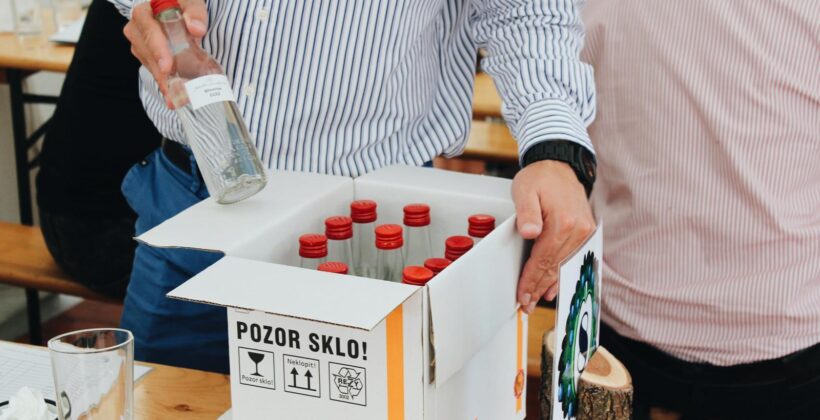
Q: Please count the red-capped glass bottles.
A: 11